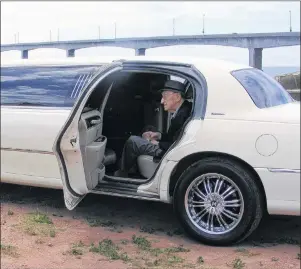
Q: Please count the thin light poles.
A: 9